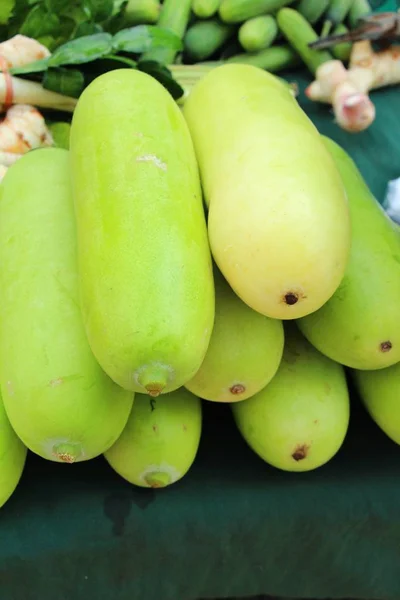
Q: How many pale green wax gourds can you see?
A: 9